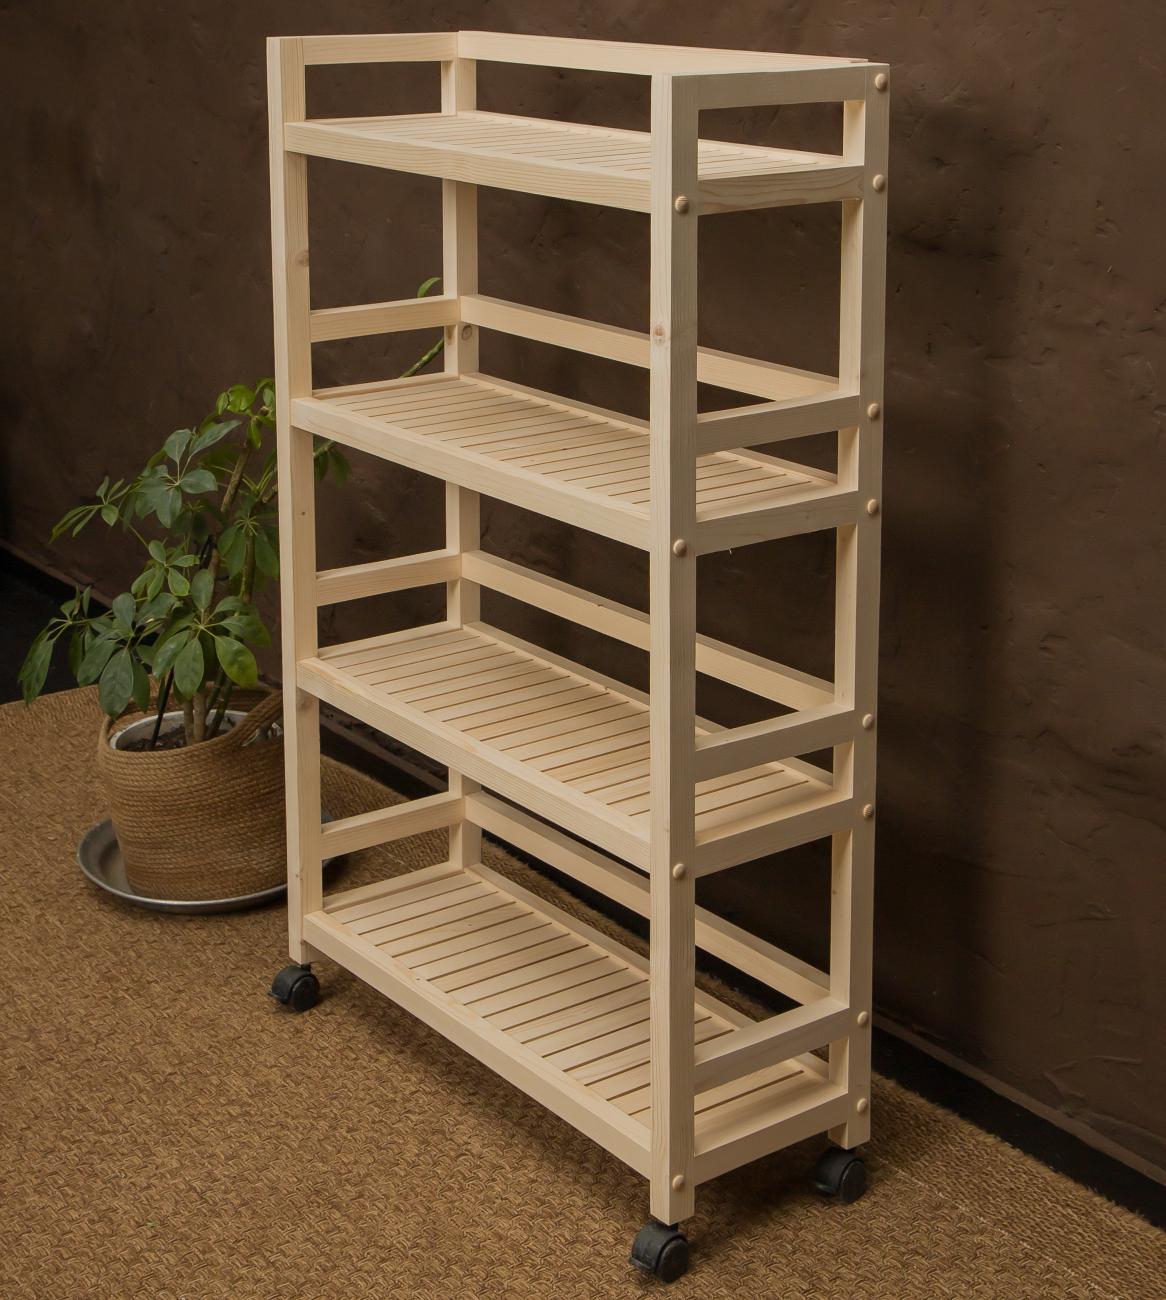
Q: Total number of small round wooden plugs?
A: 12